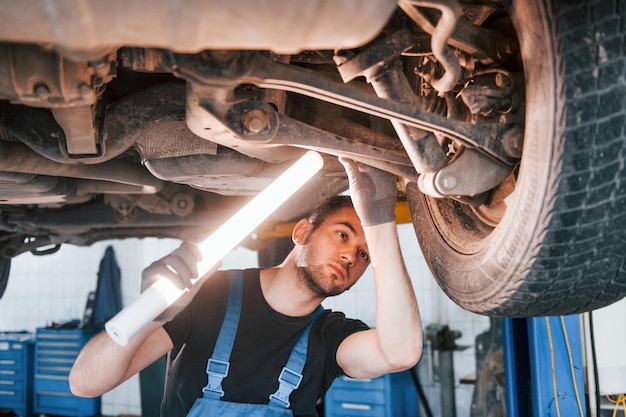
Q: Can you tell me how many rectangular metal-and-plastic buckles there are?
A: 2